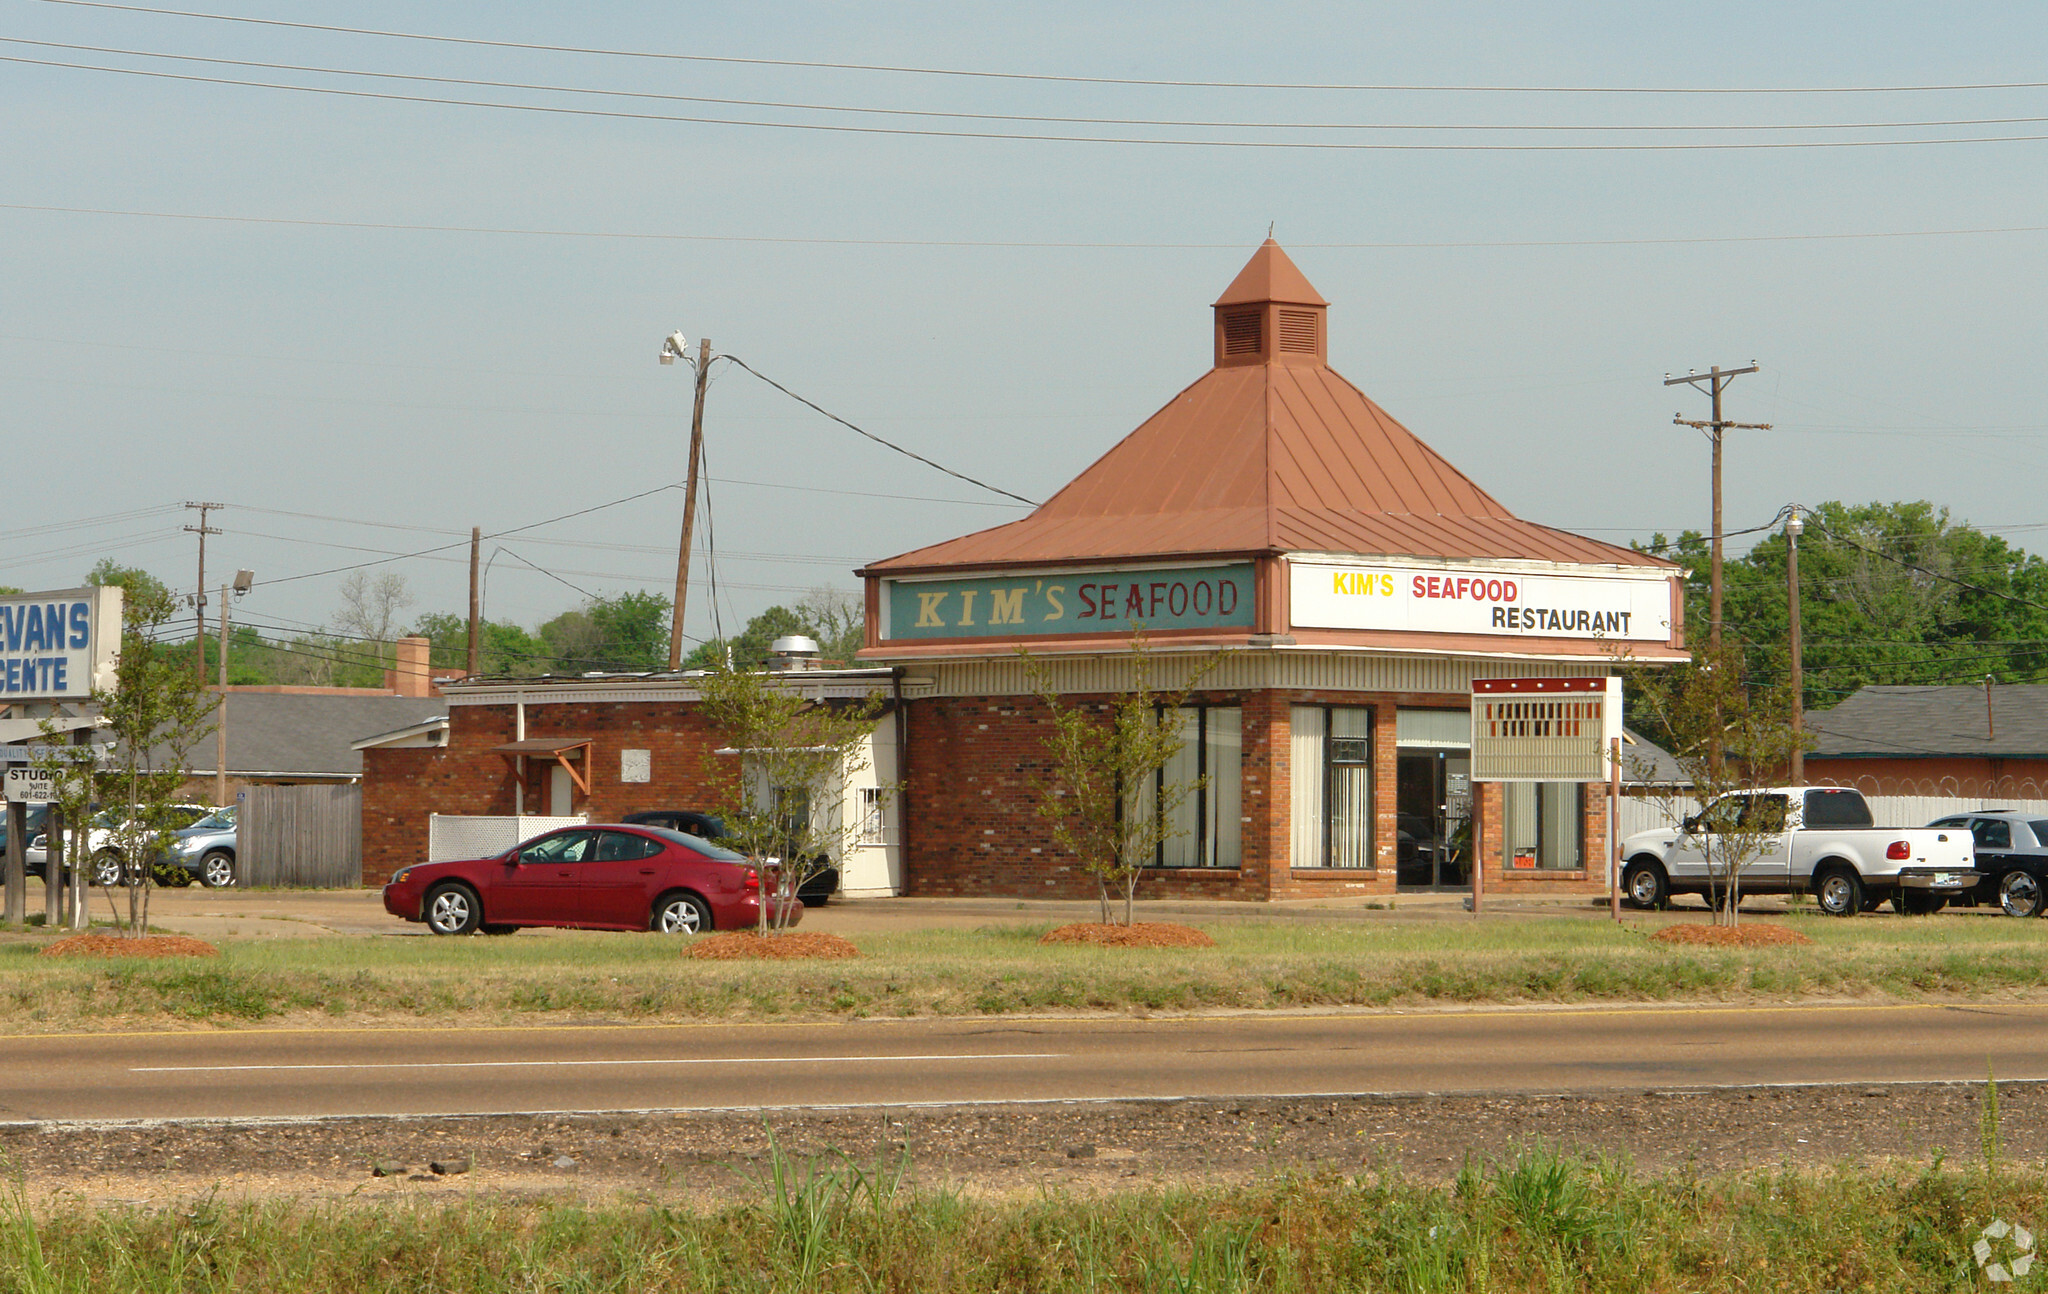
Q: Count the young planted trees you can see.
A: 4